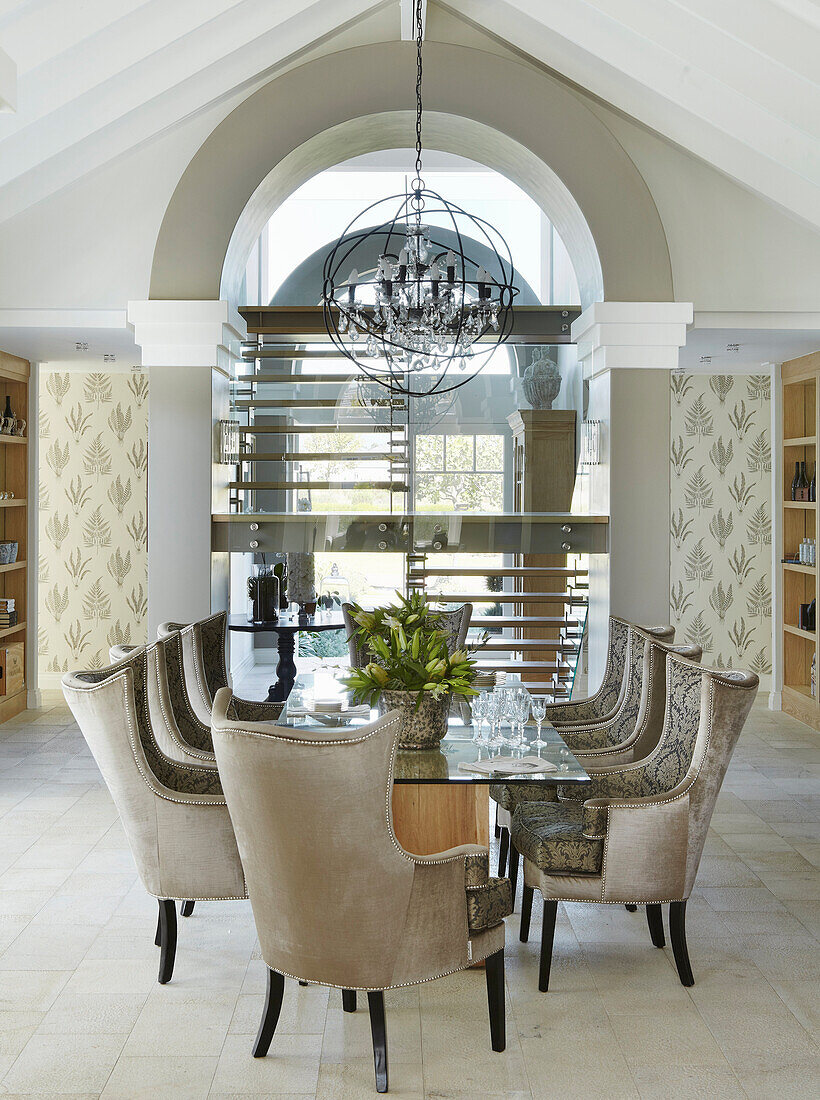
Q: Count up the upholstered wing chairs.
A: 8